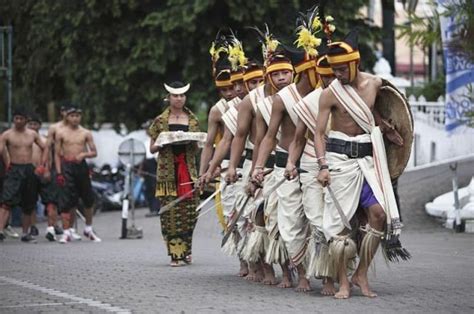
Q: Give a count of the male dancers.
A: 7